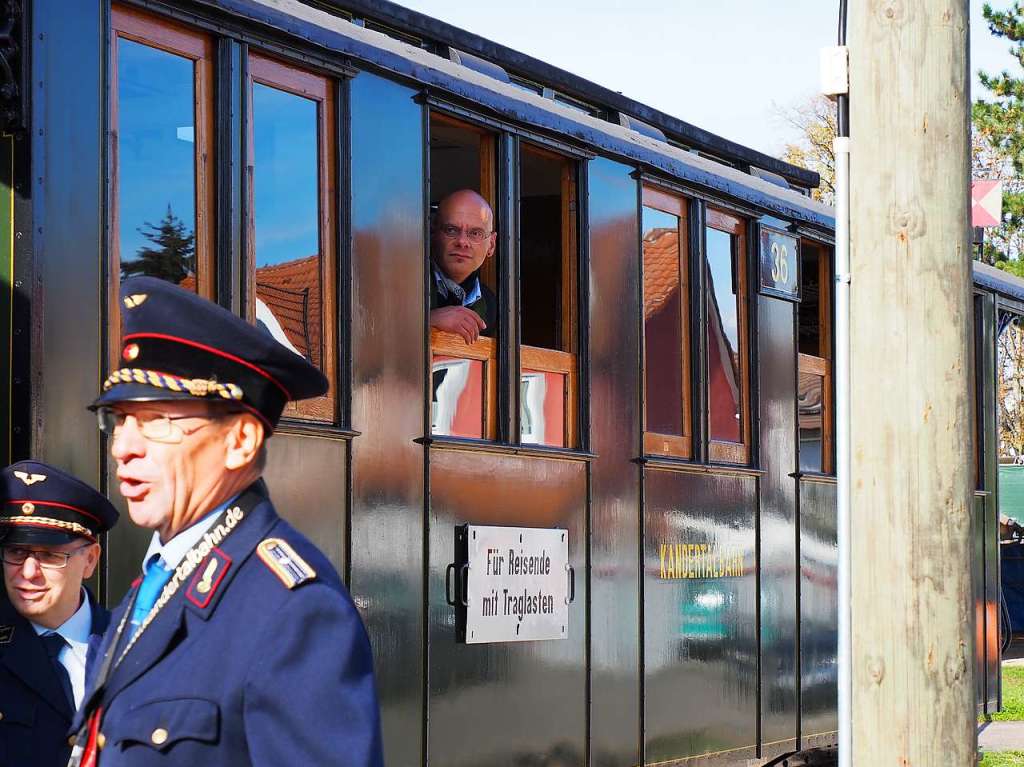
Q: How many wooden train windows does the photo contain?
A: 7